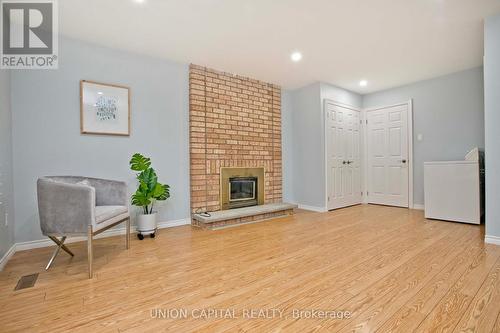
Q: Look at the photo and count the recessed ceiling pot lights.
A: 3